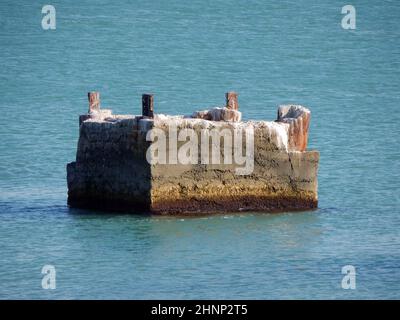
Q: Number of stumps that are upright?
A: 3